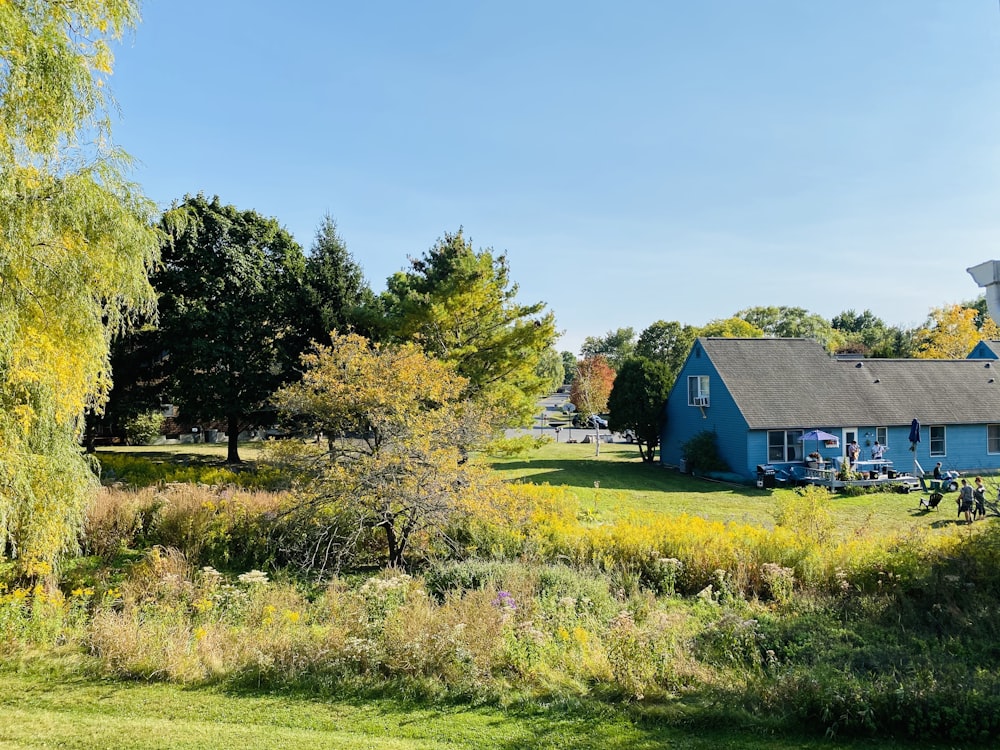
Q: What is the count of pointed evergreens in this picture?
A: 1